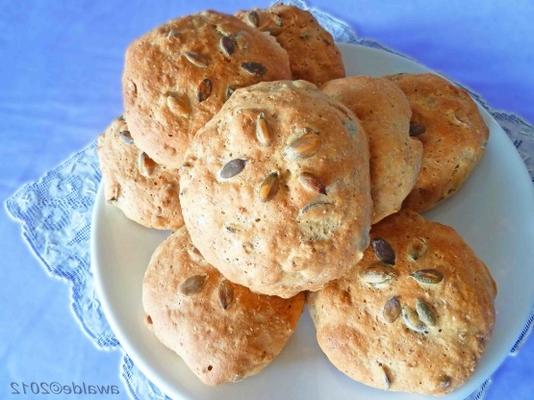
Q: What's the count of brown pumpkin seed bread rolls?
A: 8